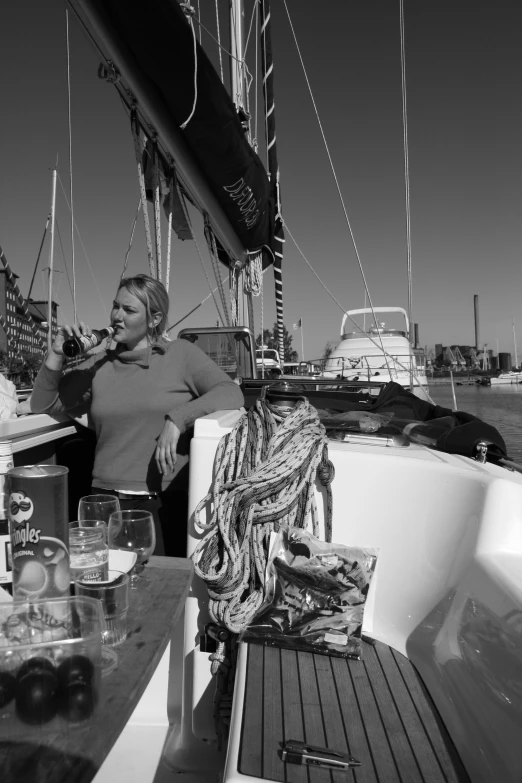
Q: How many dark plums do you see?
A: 5